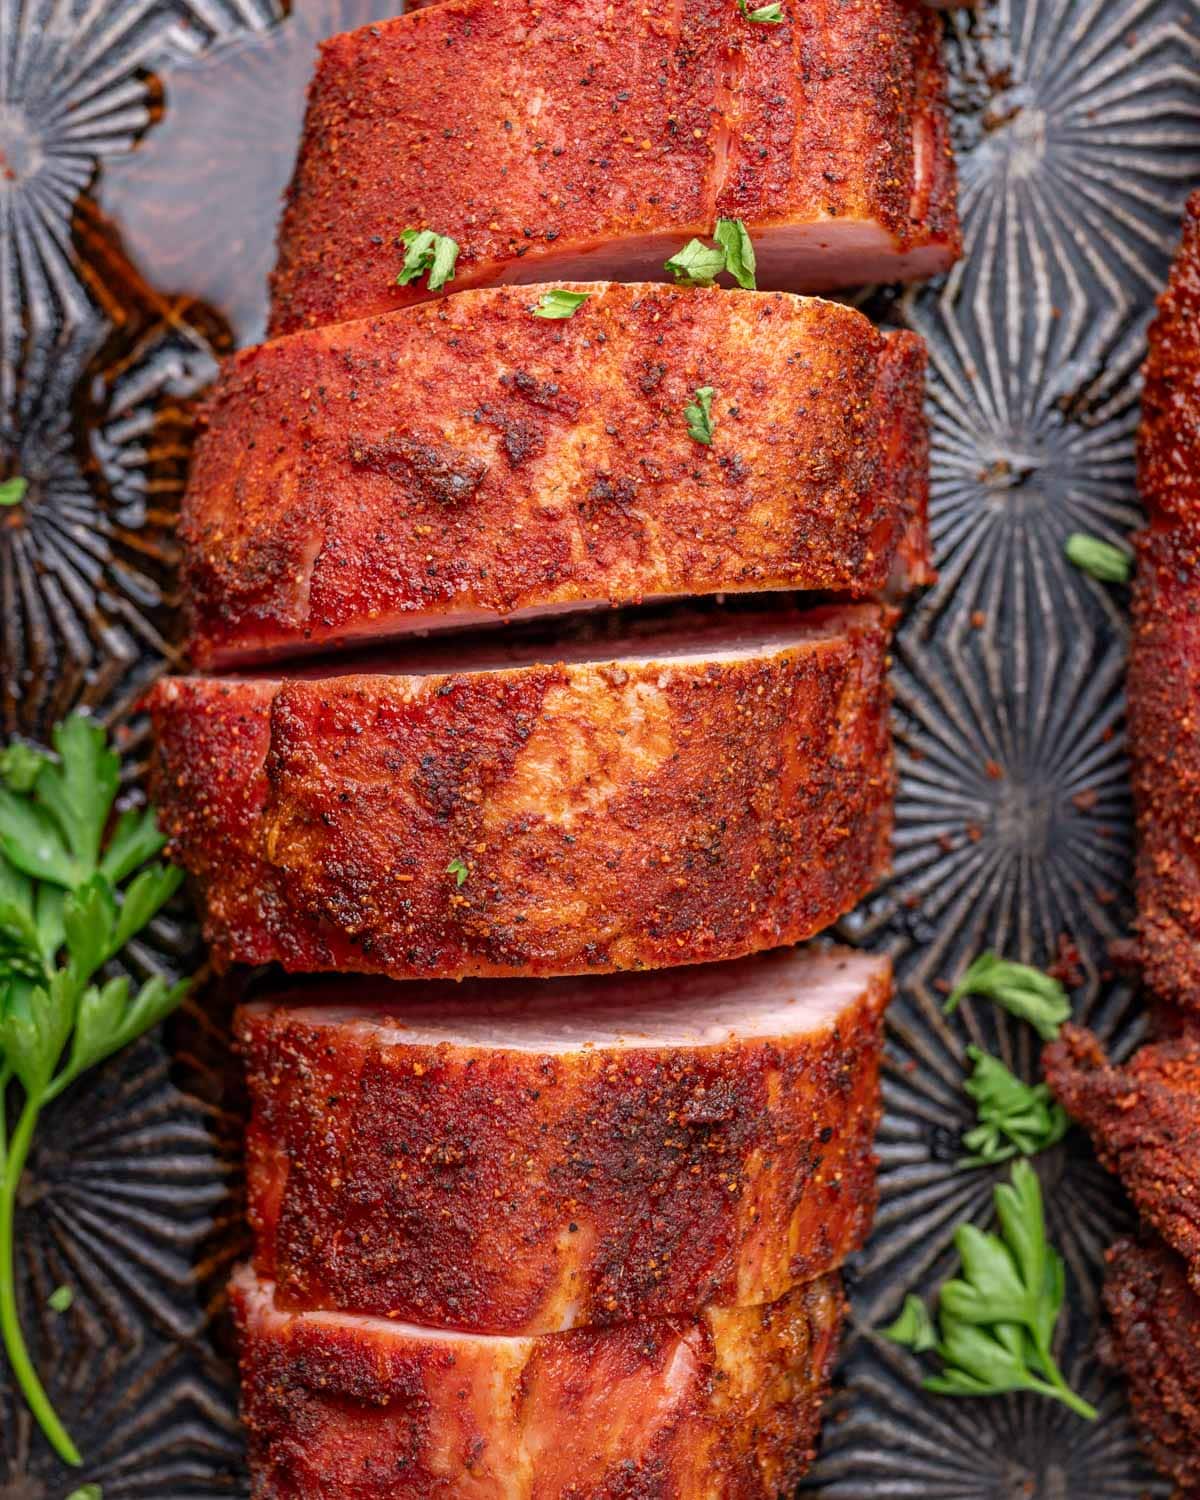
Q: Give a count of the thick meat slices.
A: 5